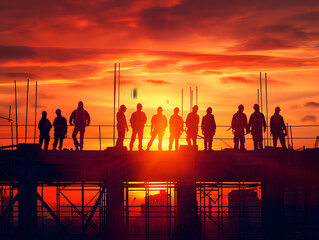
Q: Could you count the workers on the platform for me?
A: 12